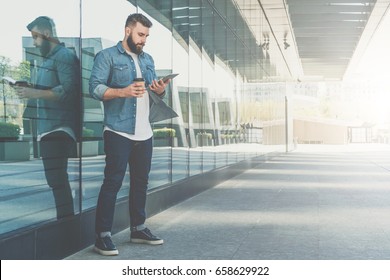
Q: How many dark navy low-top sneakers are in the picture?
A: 2